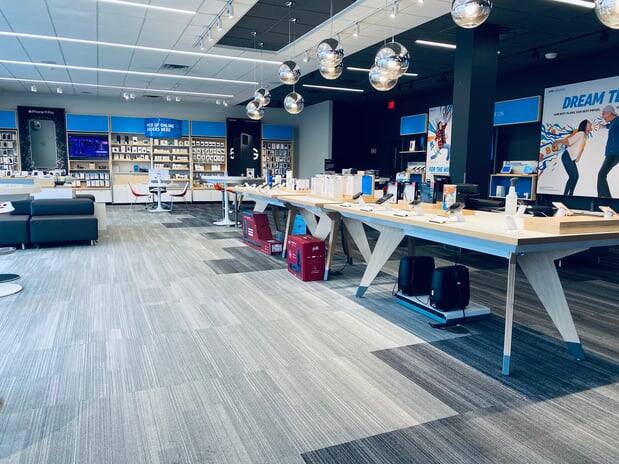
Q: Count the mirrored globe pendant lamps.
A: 10